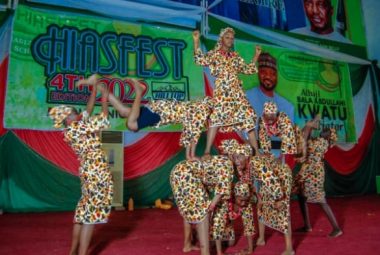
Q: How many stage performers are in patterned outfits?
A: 8